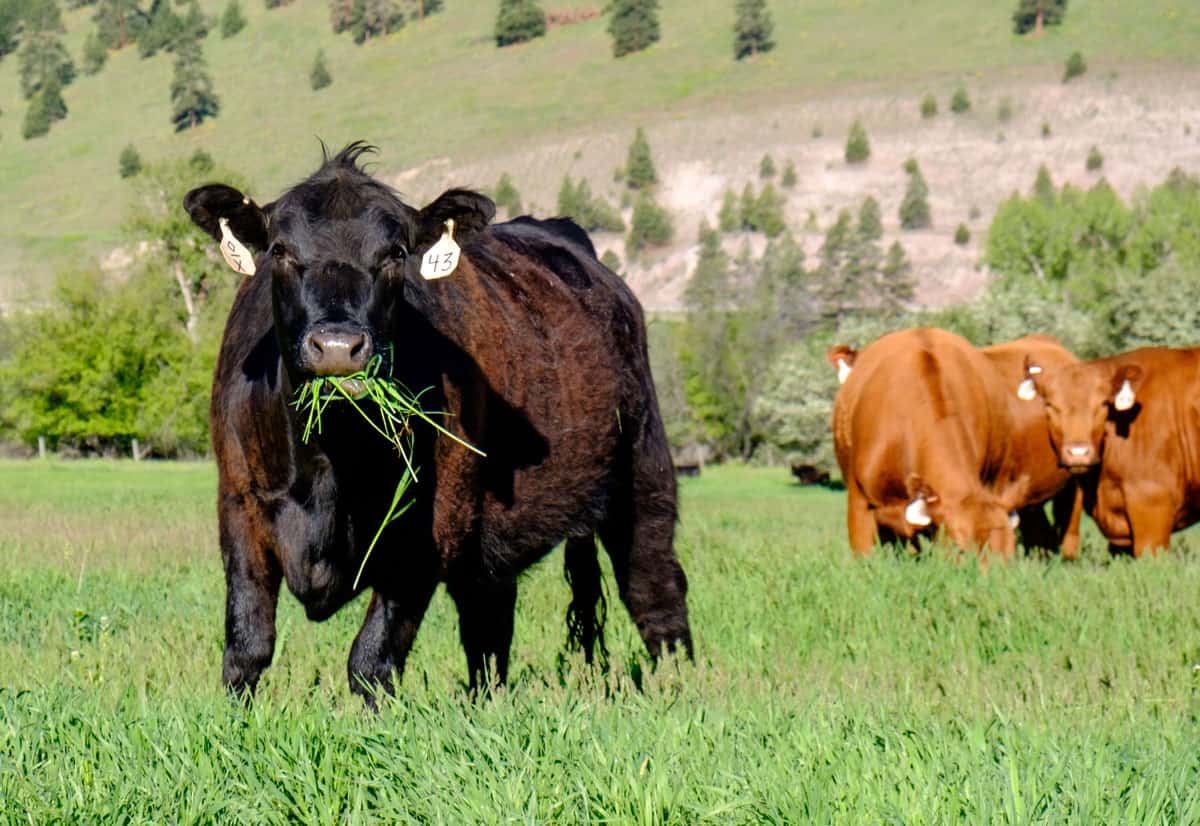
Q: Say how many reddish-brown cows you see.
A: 3